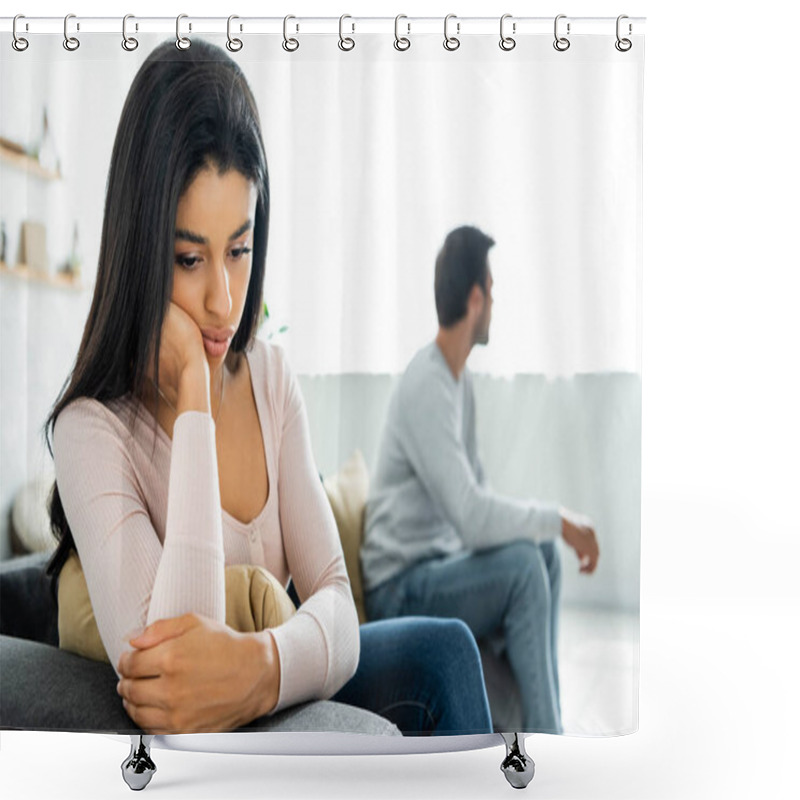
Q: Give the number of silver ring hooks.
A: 12